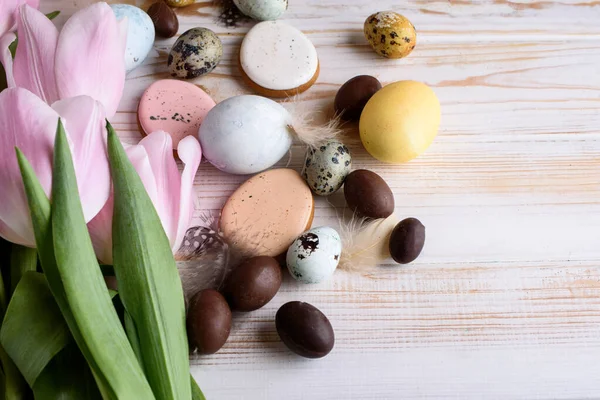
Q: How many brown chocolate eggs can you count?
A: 7